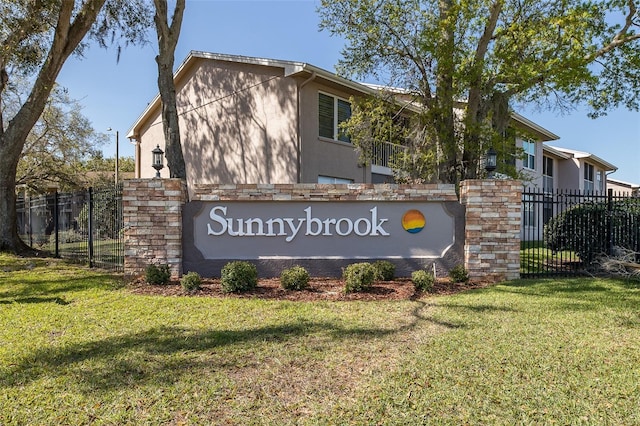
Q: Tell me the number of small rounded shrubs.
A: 8